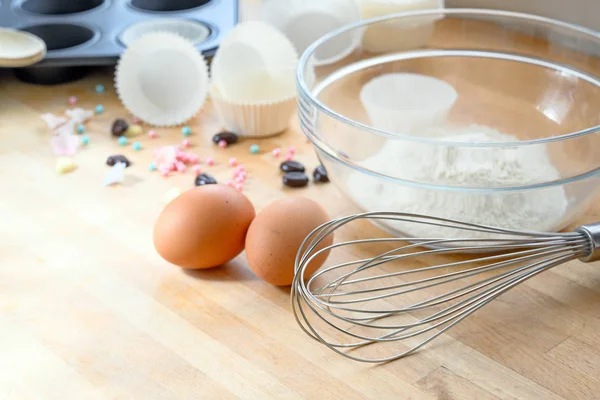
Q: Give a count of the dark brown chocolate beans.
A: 7